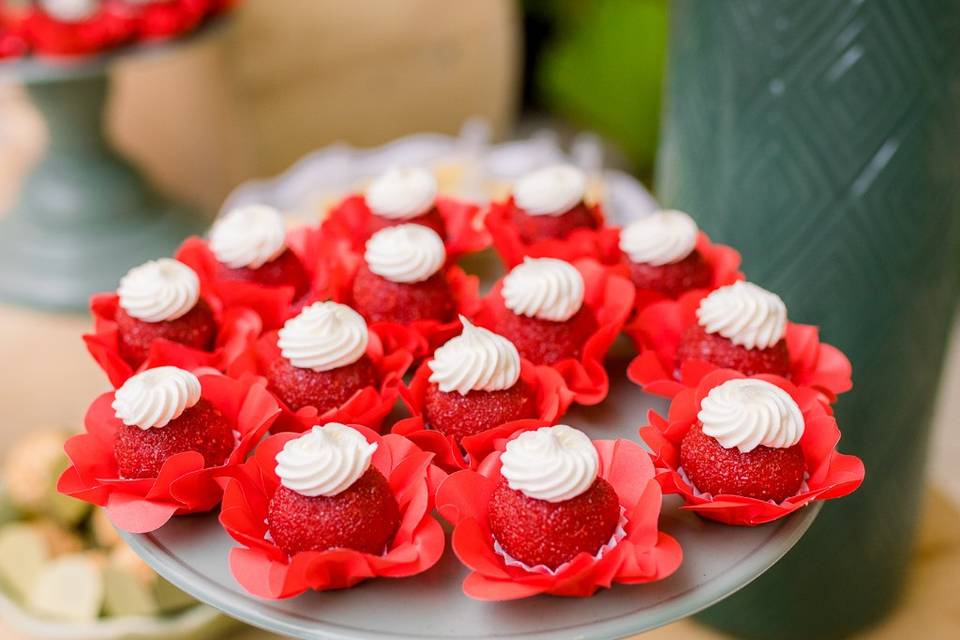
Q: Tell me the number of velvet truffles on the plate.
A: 14